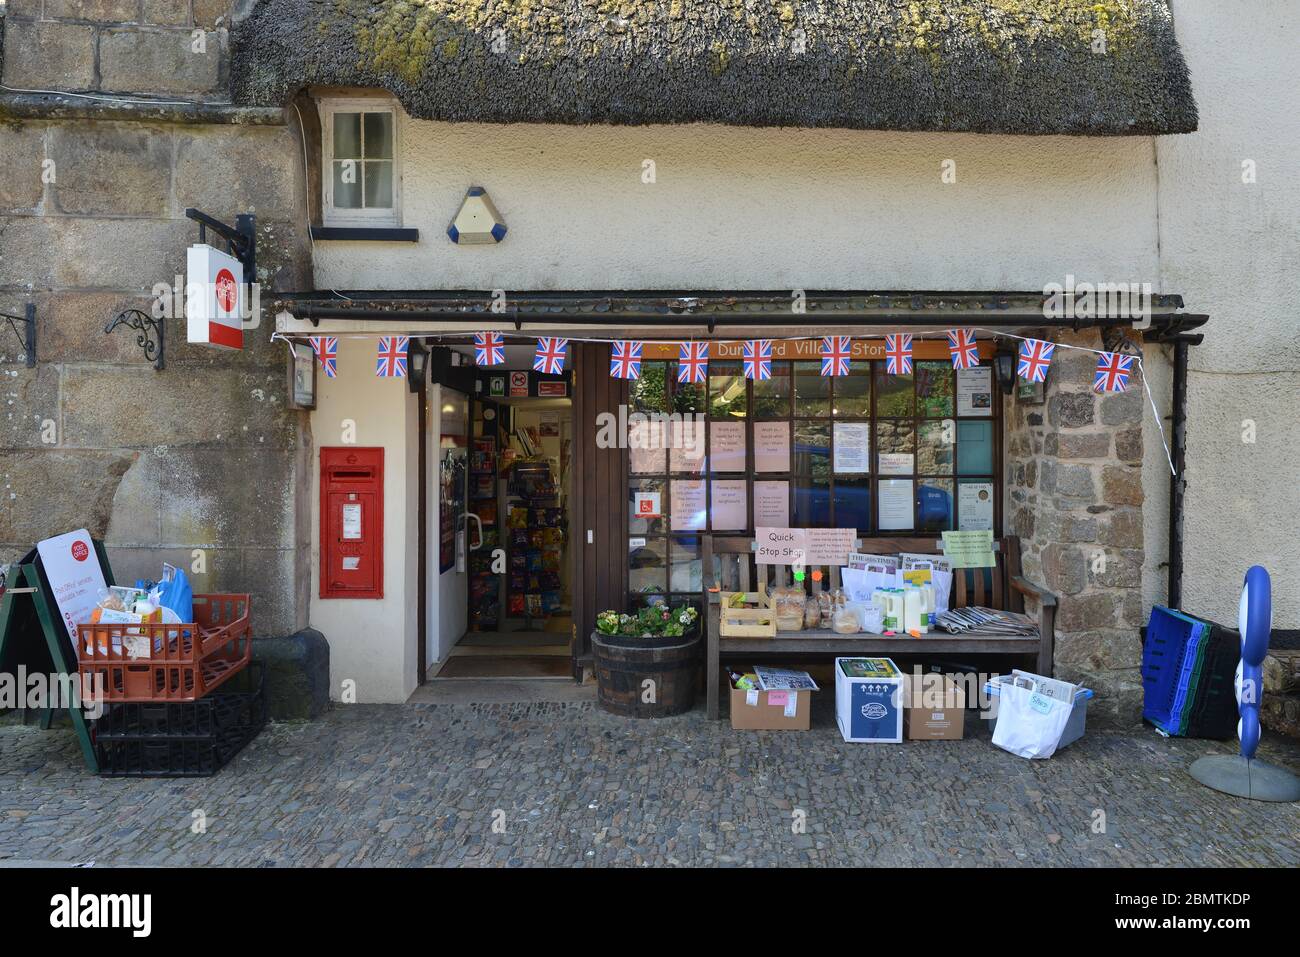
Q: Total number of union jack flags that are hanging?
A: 12